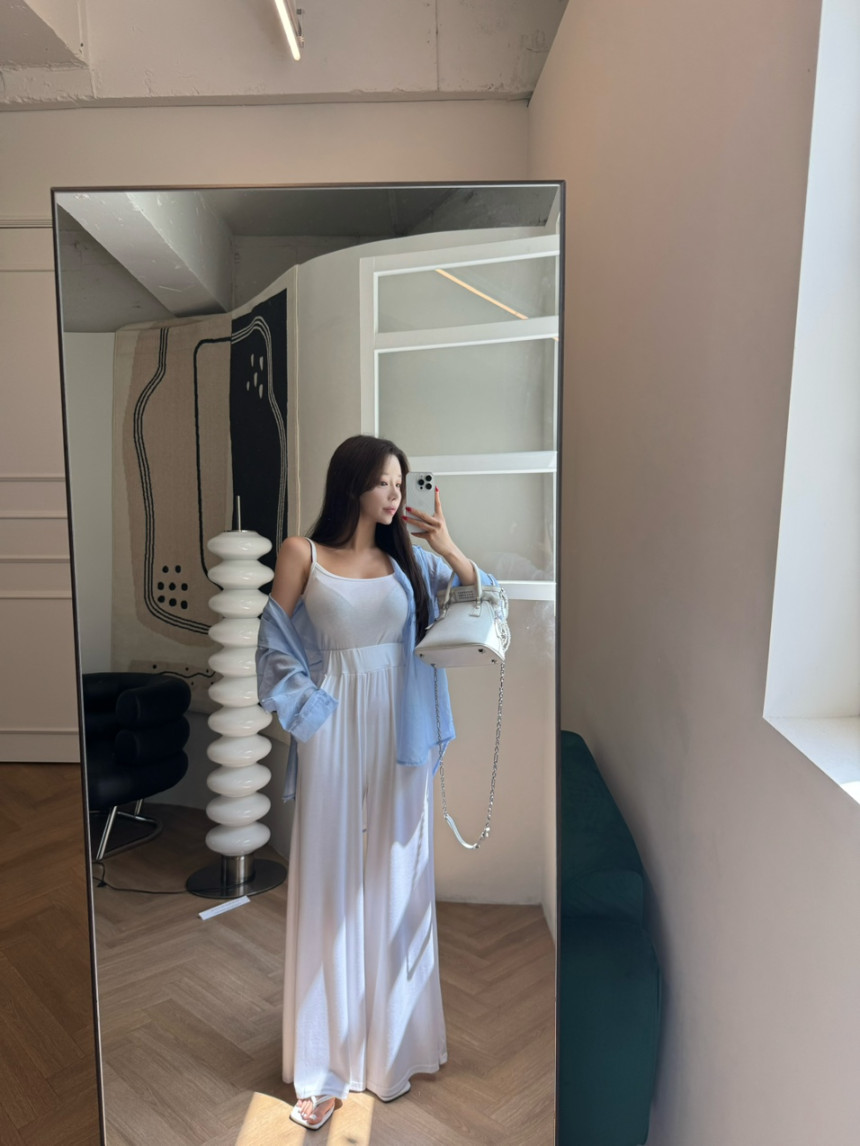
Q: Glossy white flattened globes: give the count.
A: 11